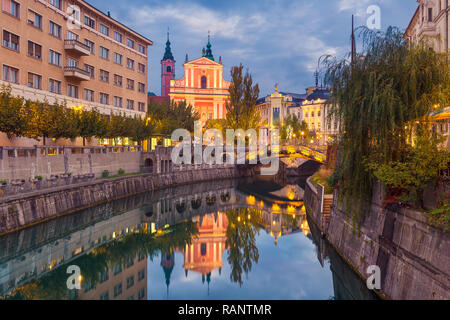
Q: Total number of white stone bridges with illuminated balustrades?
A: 1